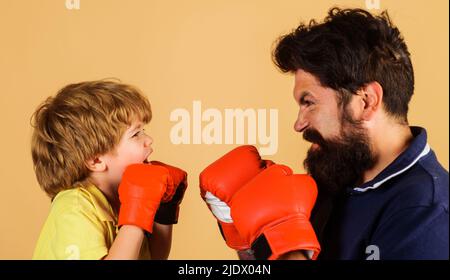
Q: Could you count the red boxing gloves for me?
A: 4